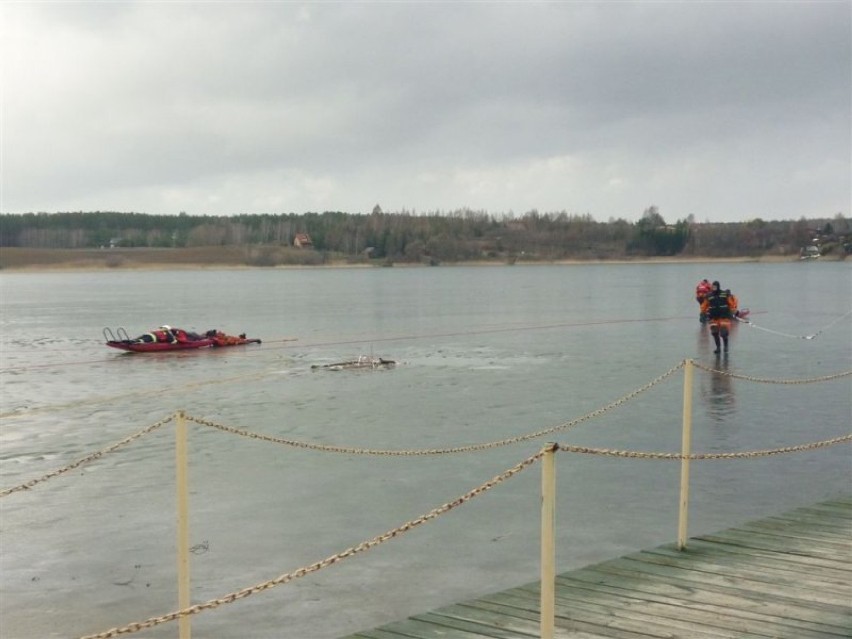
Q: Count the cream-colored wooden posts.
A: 3